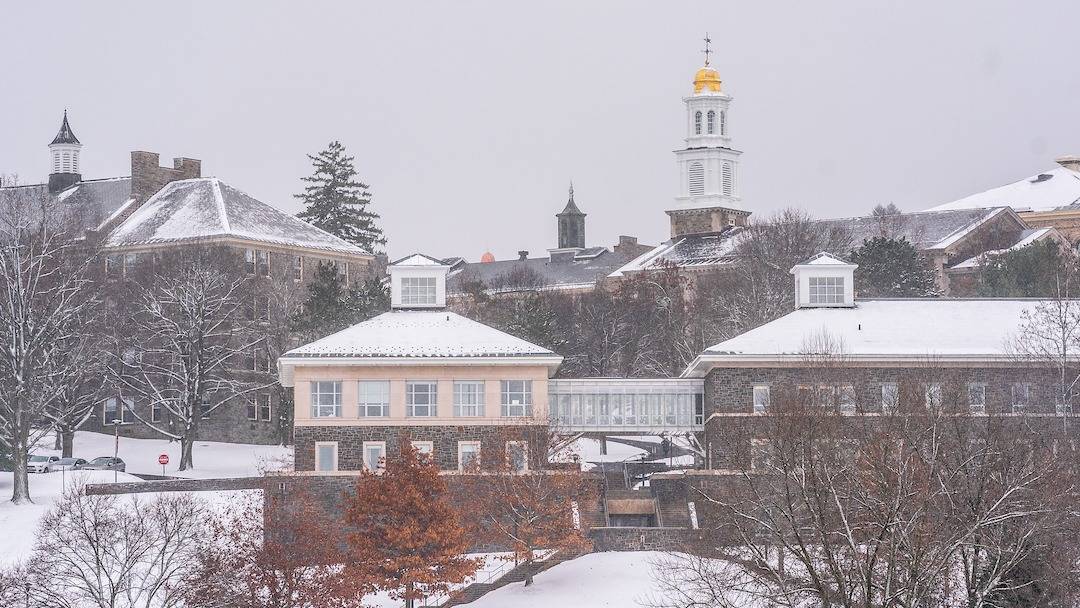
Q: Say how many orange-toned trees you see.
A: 3